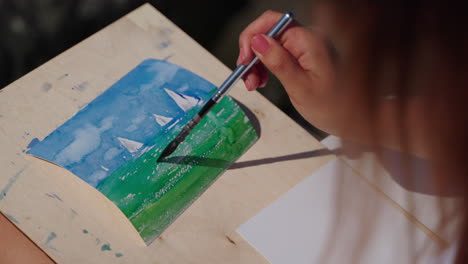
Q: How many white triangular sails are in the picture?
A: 3